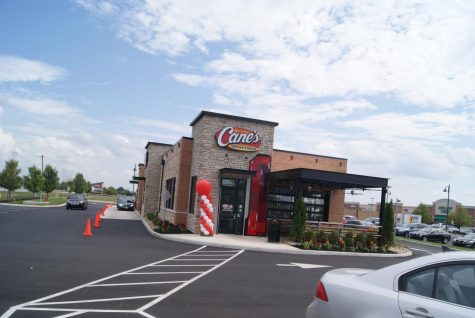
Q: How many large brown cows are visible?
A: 0